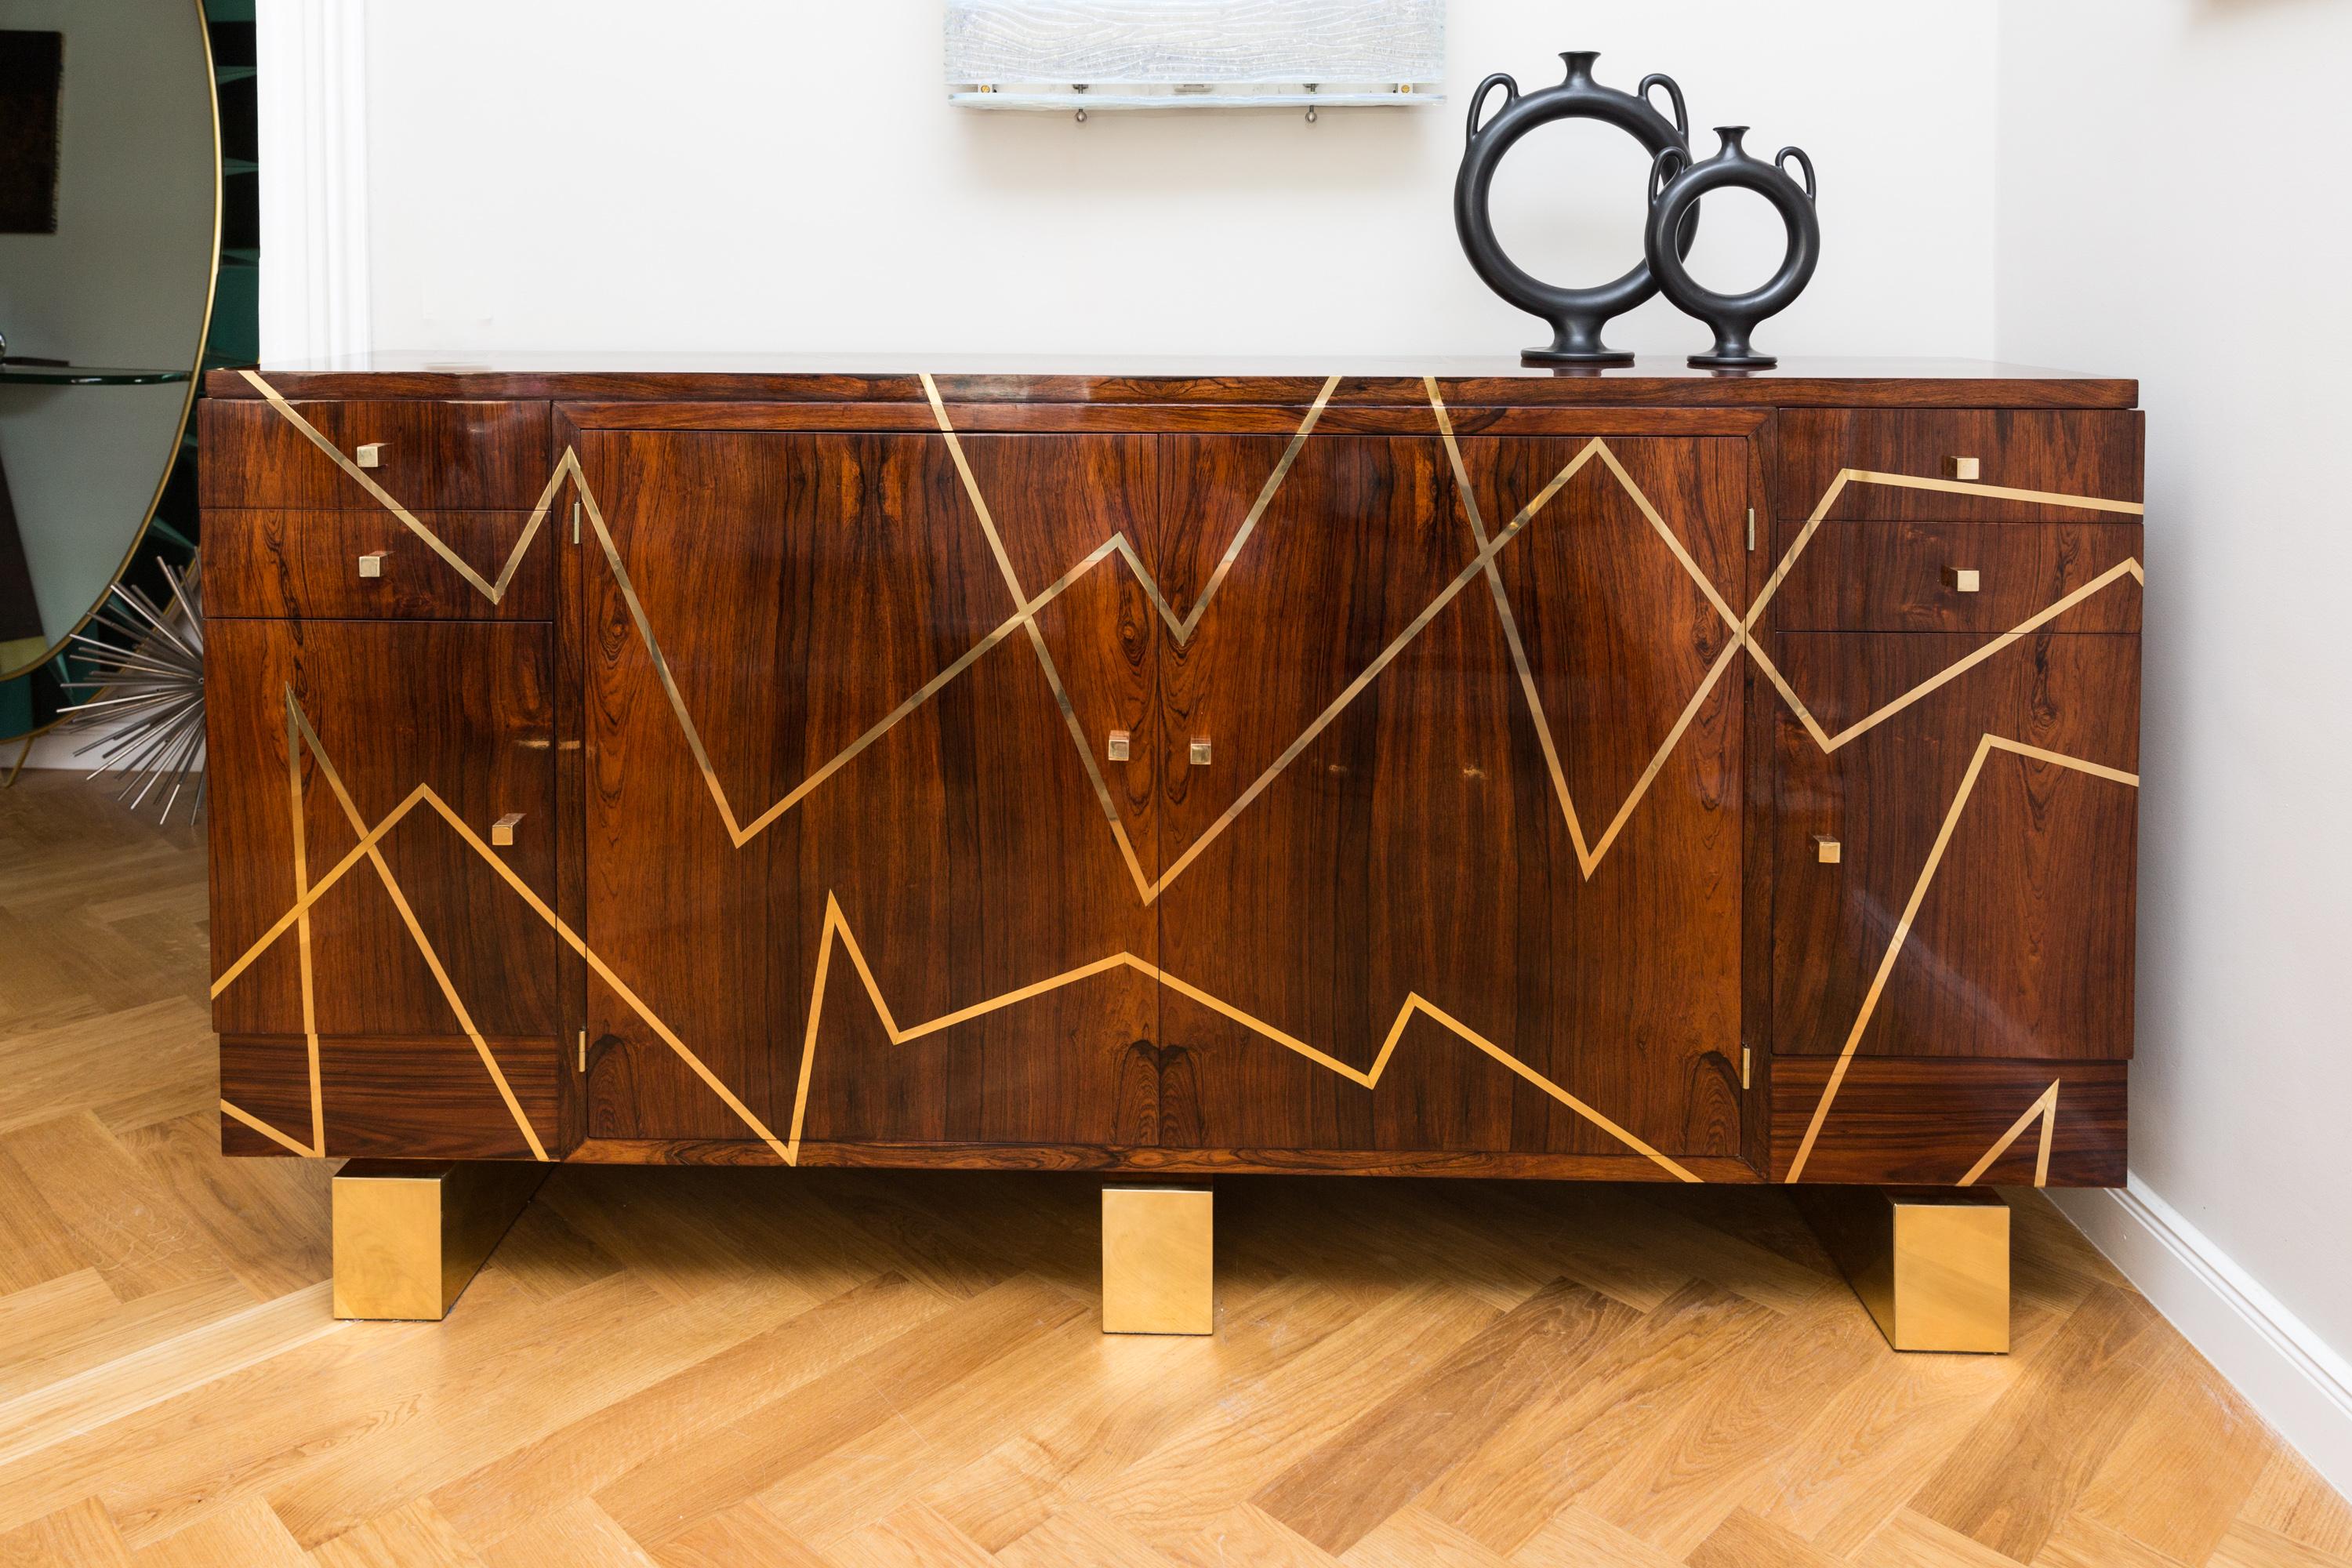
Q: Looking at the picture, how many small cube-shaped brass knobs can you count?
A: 8